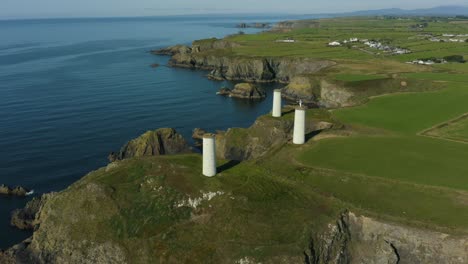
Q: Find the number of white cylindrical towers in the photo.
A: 3